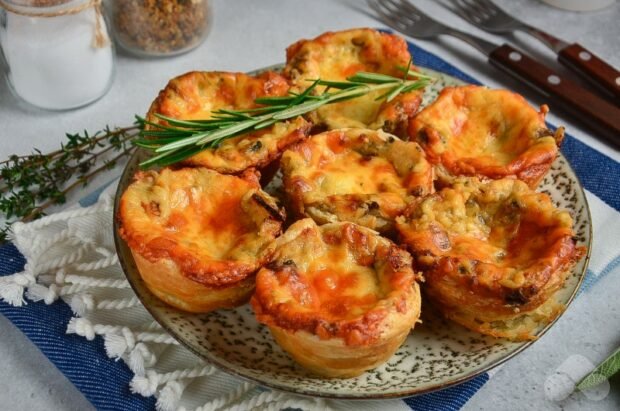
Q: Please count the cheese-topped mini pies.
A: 7